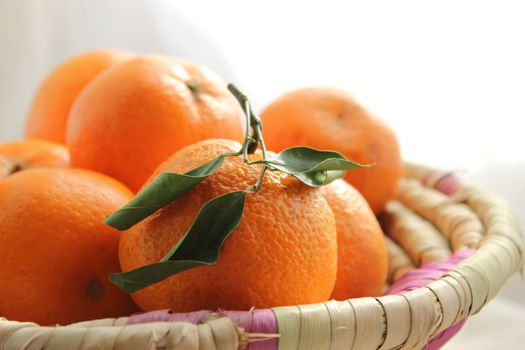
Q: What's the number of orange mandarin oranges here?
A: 7